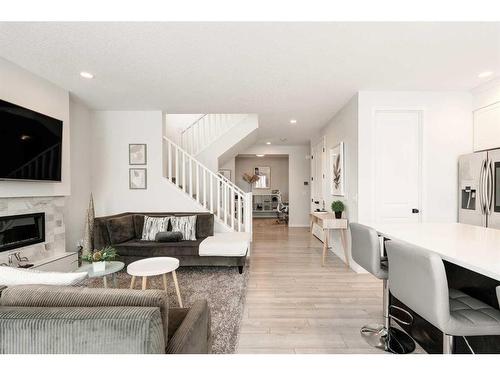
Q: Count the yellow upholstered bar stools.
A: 0